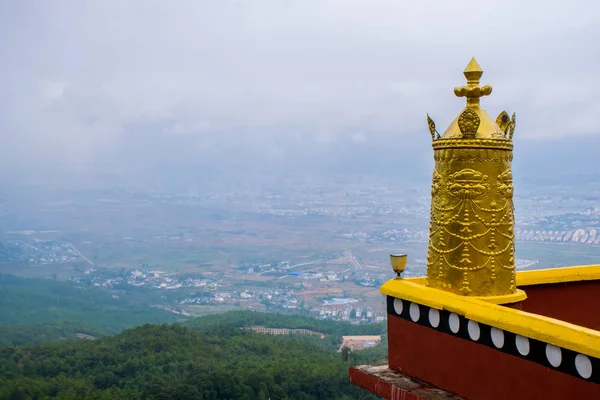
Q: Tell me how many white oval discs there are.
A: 9